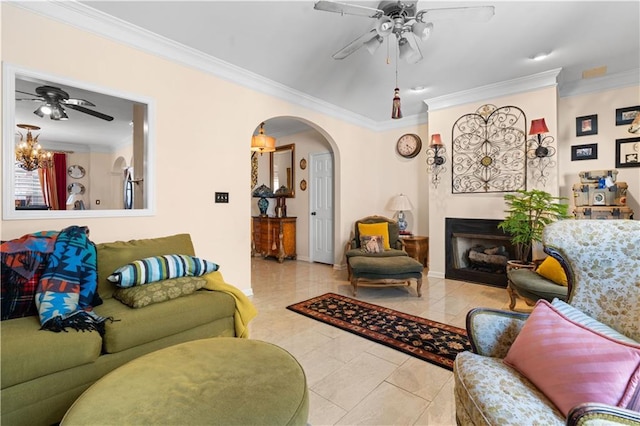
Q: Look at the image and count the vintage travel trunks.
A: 3